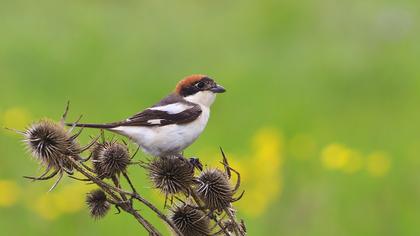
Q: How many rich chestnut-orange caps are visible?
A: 1